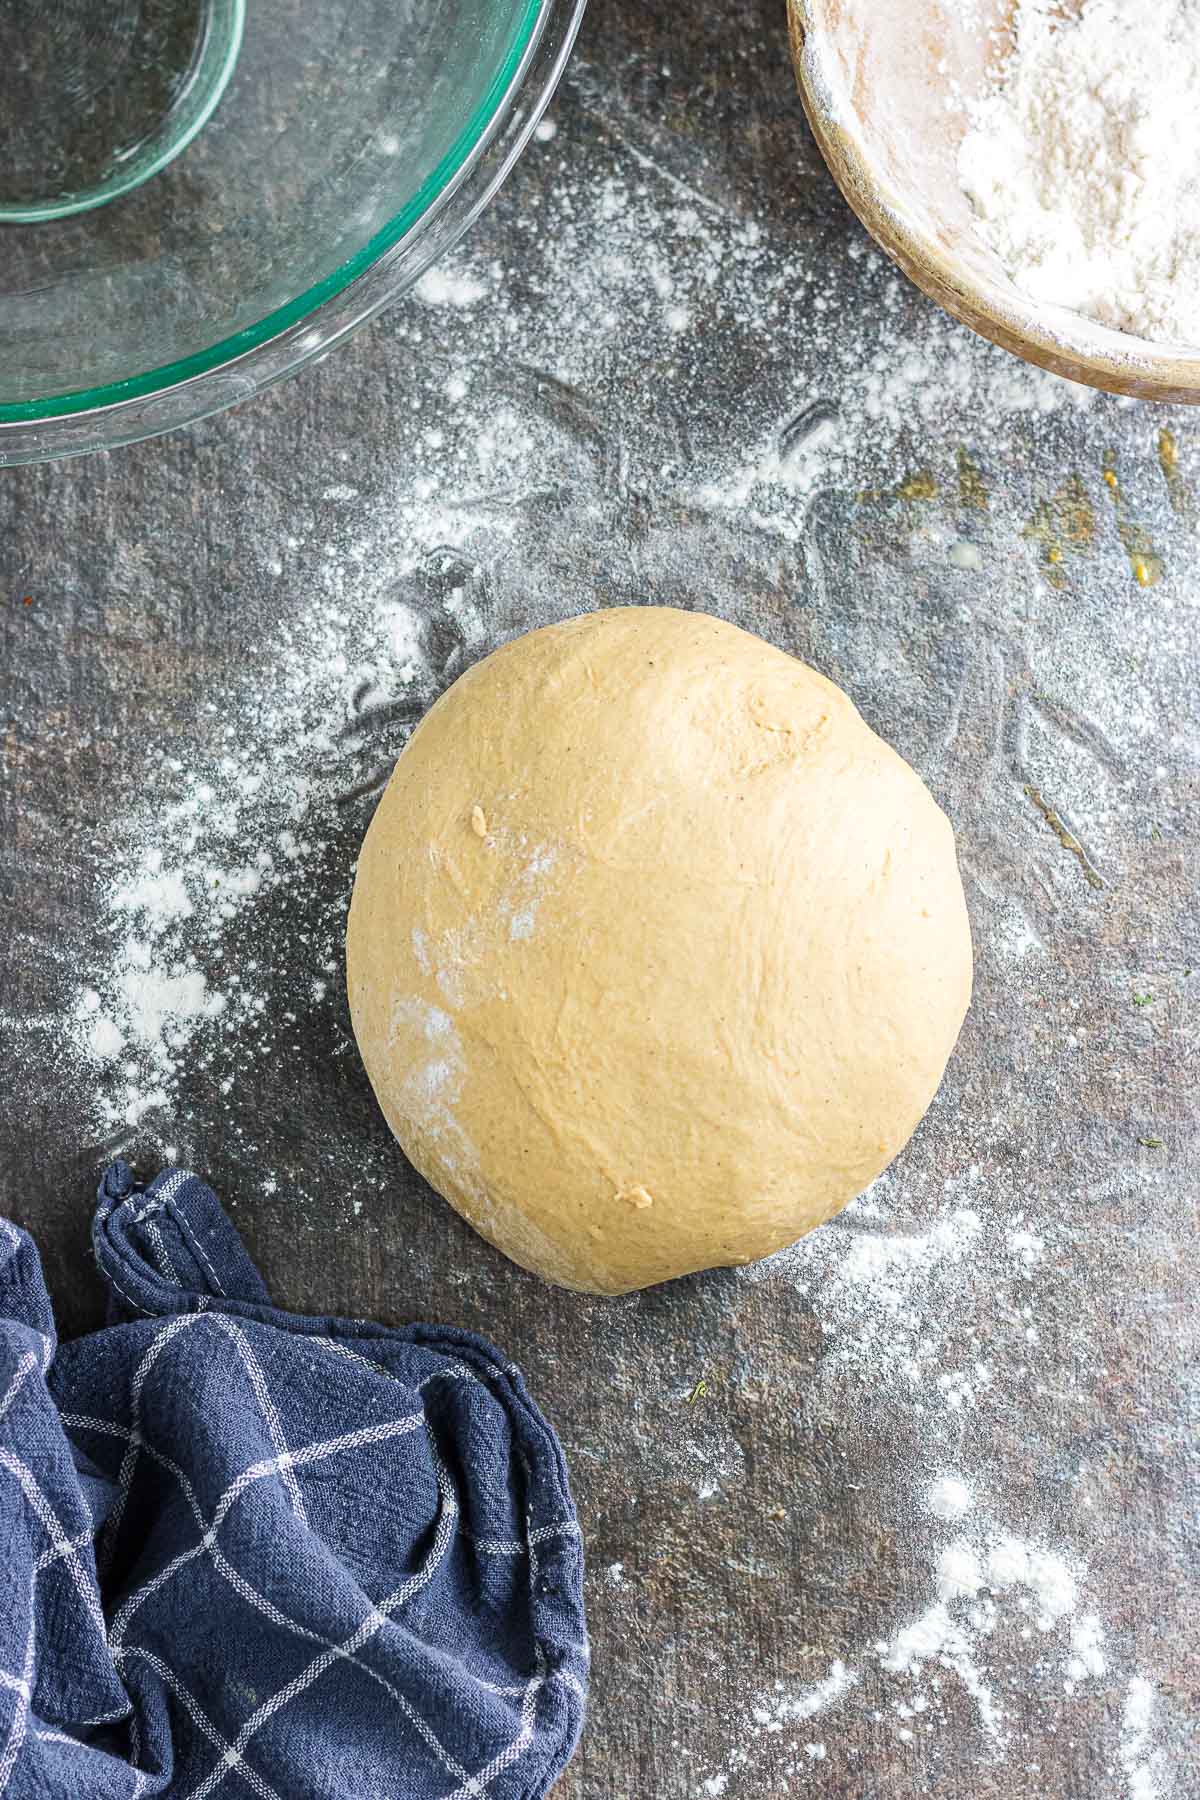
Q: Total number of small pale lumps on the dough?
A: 2